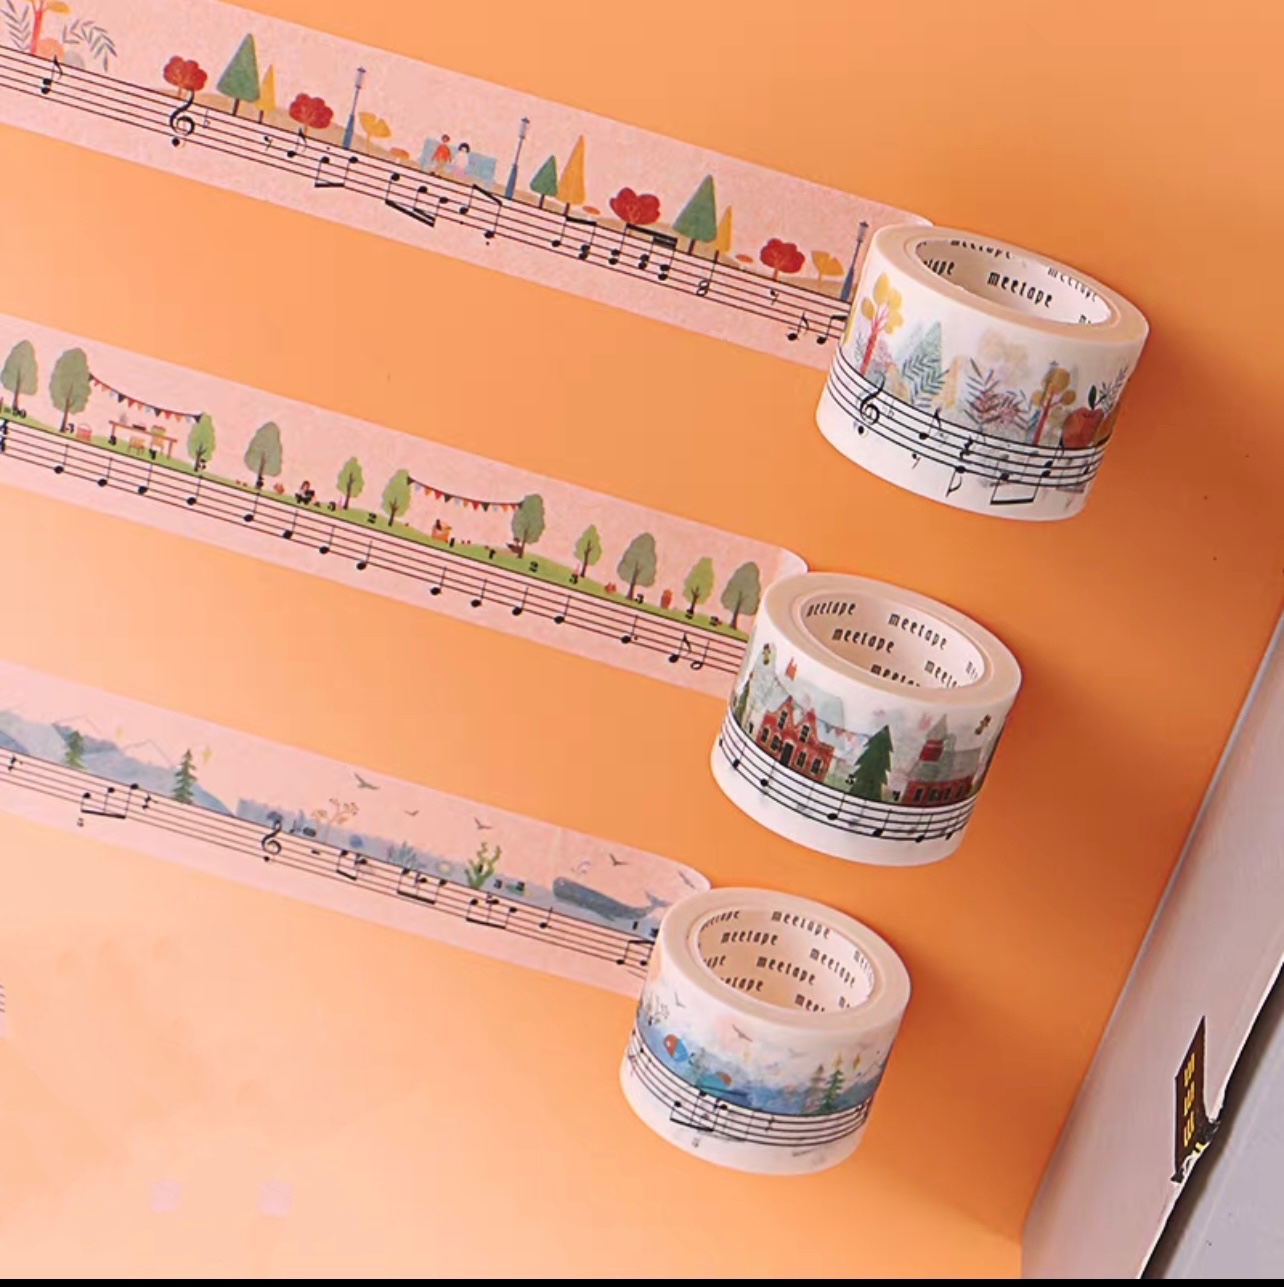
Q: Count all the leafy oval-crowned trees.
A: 11